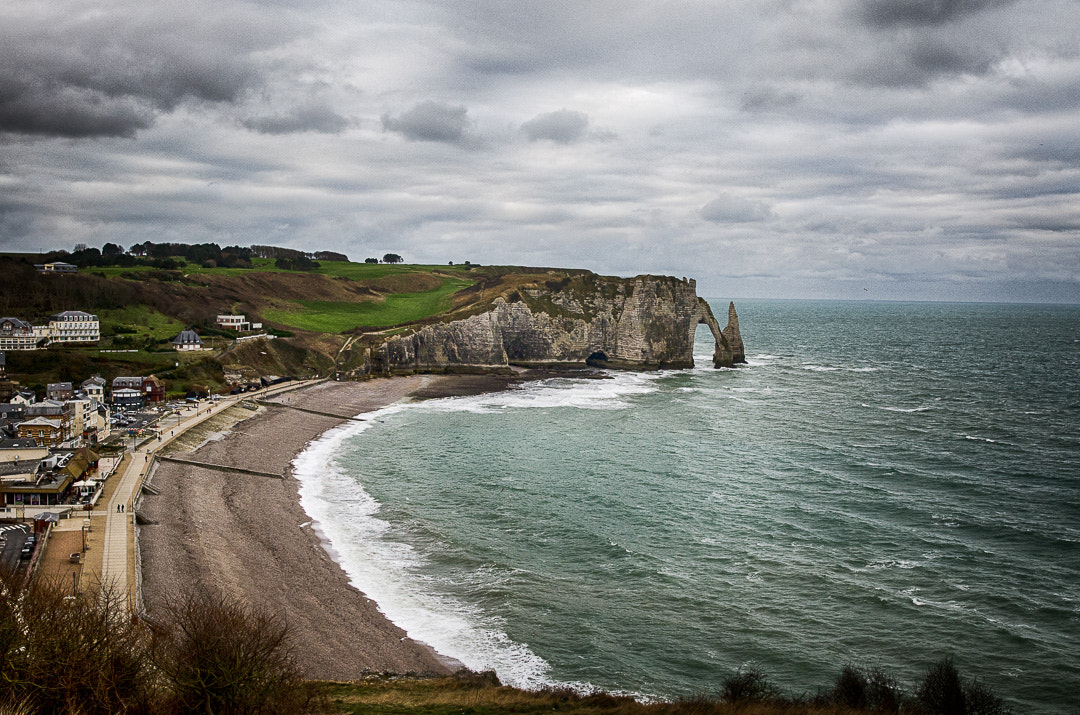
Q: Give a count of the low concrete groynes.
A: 2